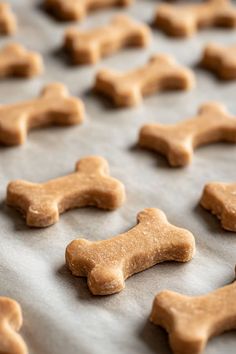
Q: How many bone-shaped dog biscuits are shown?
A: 14